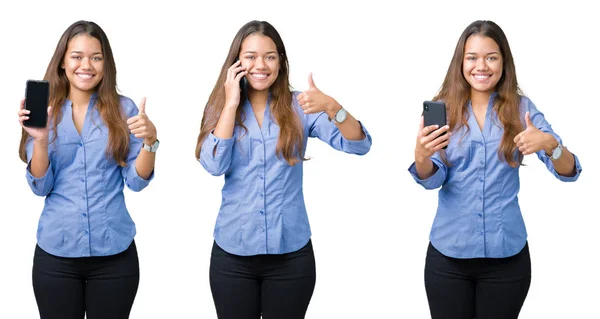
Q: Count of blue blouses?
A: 3